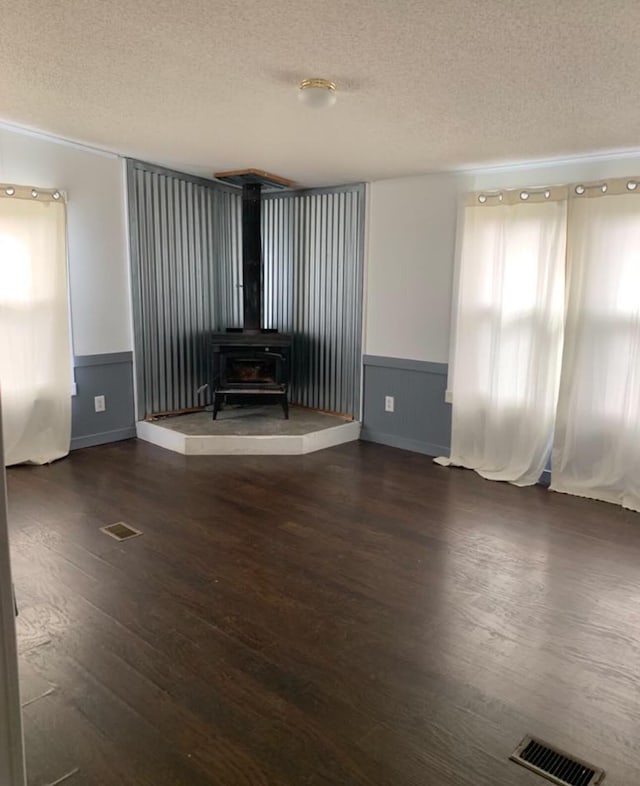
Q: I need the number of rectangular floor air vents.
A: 2